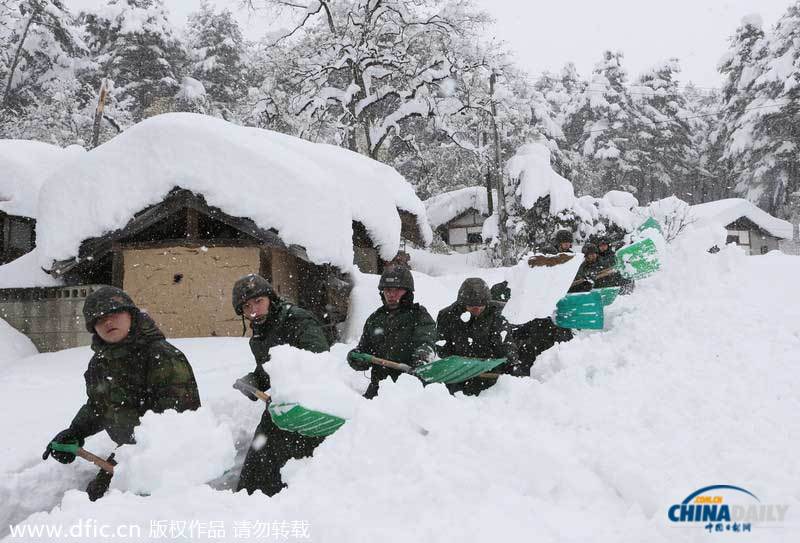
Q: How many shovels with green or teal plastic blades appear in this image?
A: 6